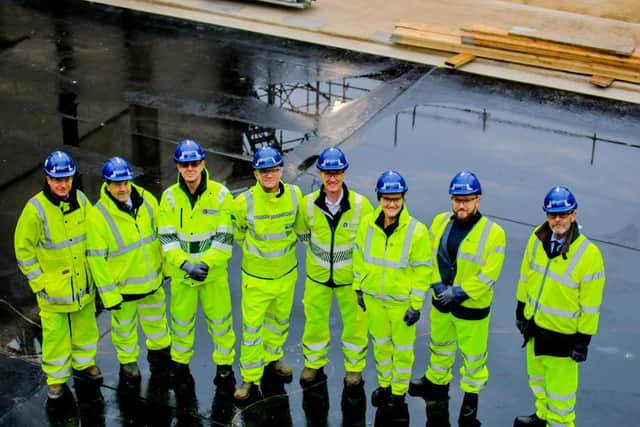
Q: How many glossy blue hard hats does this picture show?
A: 8